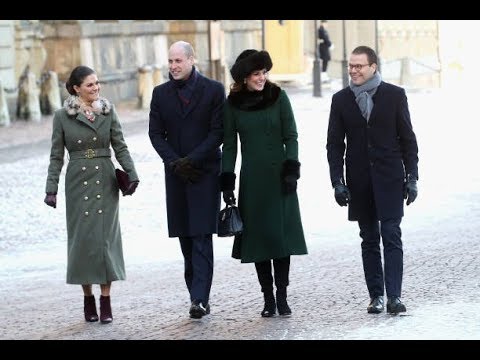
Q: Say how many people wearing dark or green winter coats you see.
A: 4